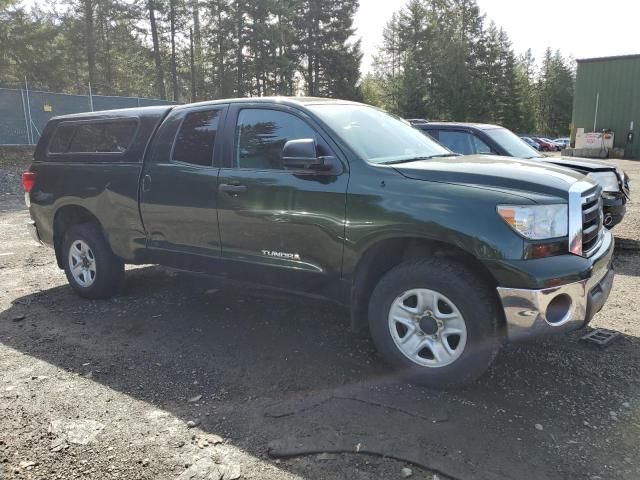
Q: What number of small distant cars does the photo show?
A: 4